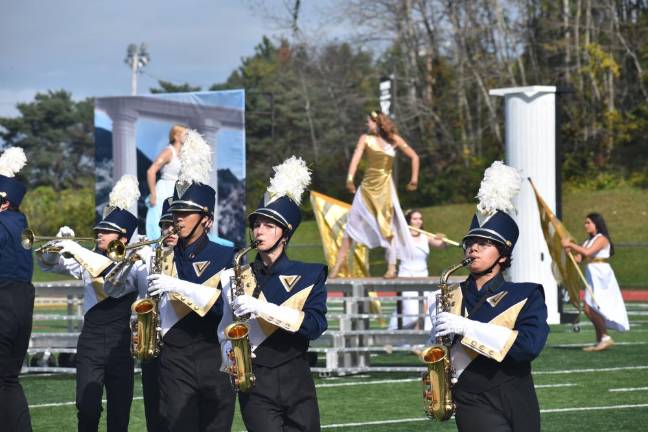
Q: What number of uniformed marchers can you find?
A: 6